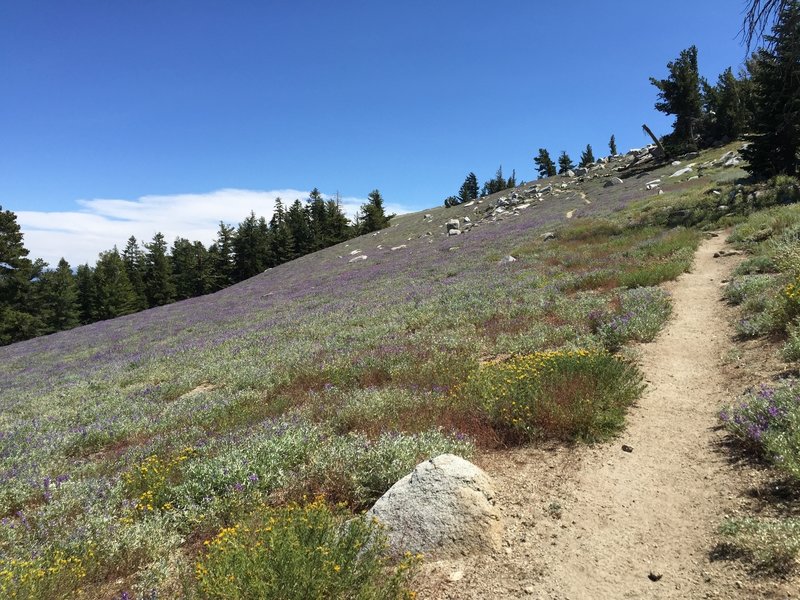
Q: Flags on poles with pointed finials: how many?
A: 0